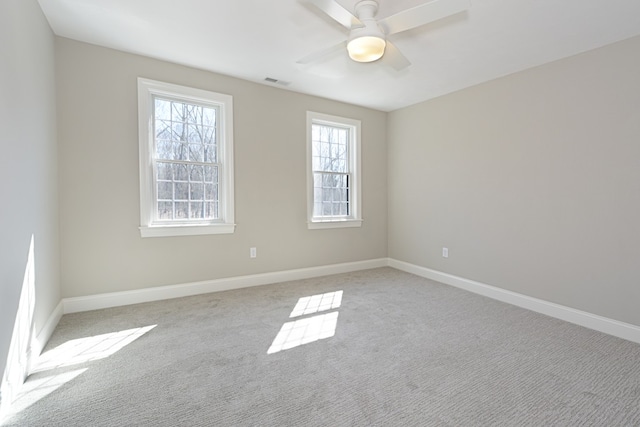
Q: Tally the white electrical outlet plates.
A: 2